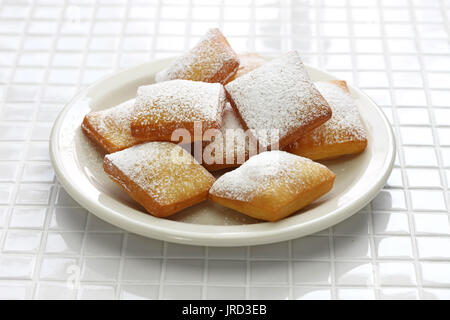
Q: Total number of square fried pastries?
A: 9